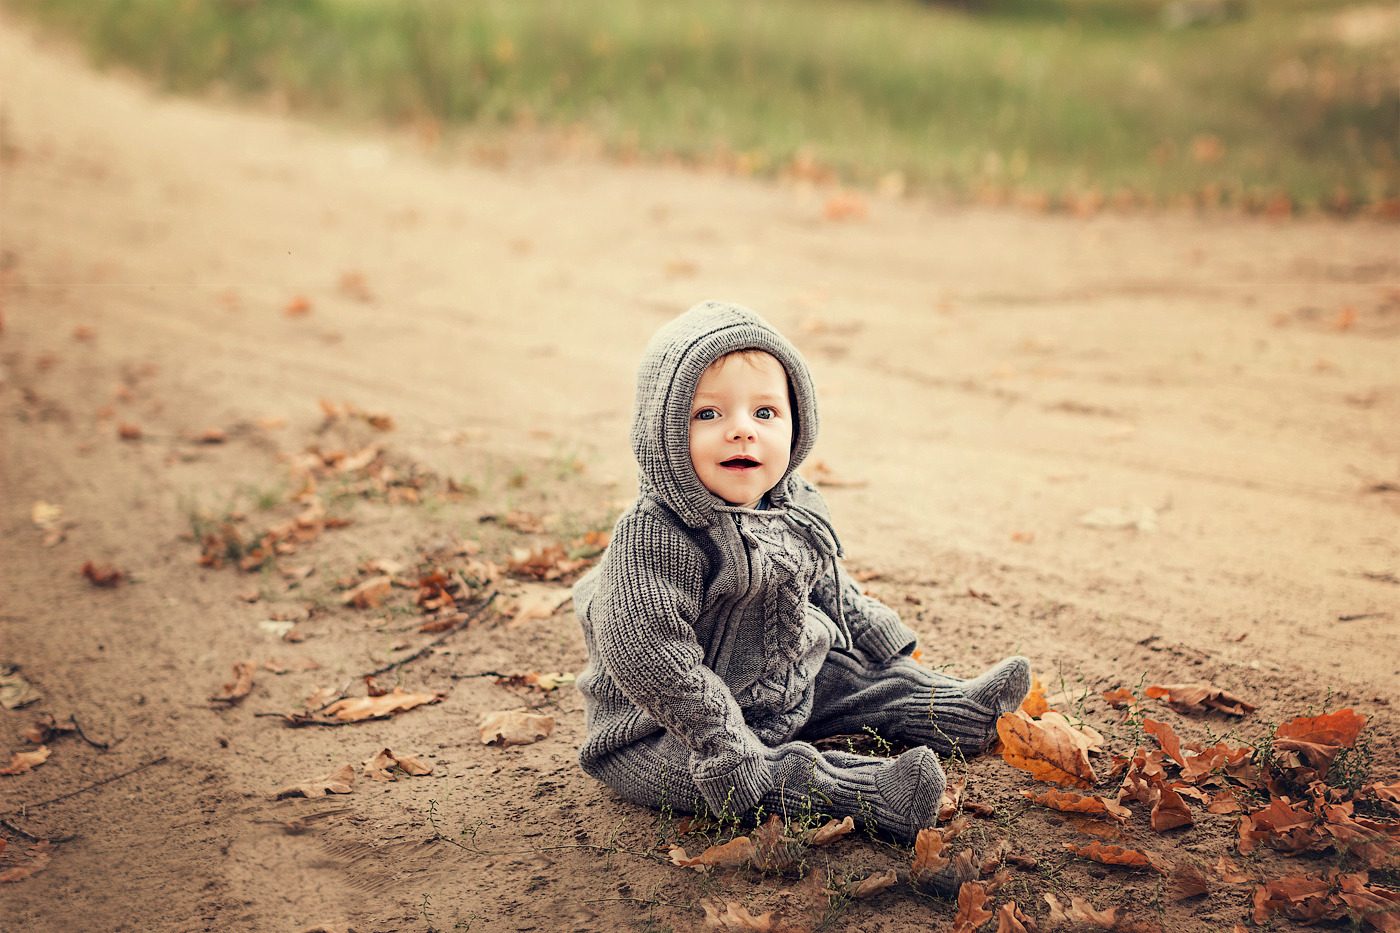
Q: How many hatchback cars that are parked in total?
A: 0